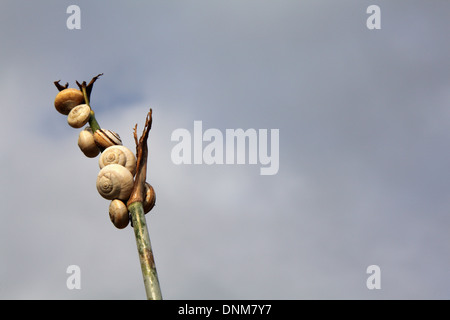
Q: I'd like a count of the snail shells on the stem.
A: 8